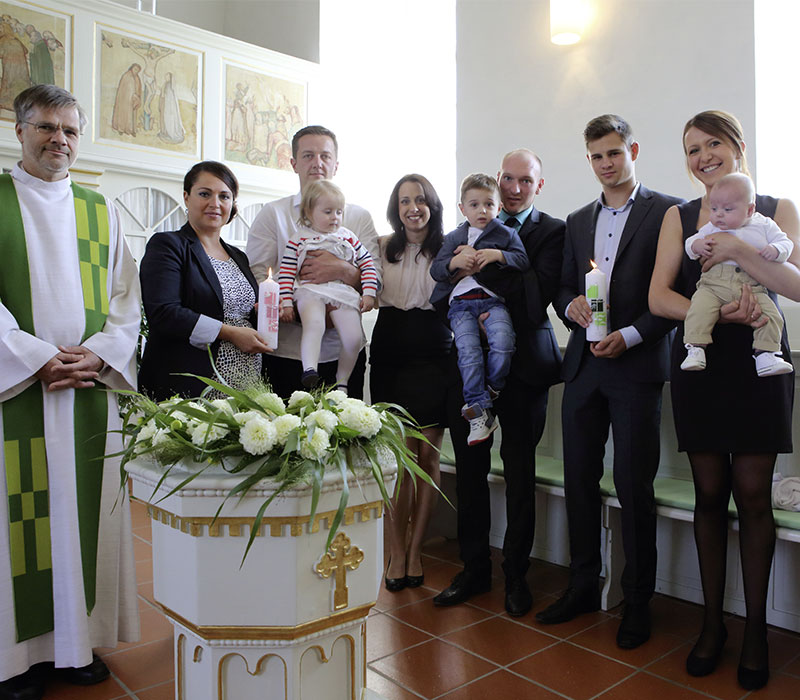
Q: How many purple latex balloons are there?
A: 0